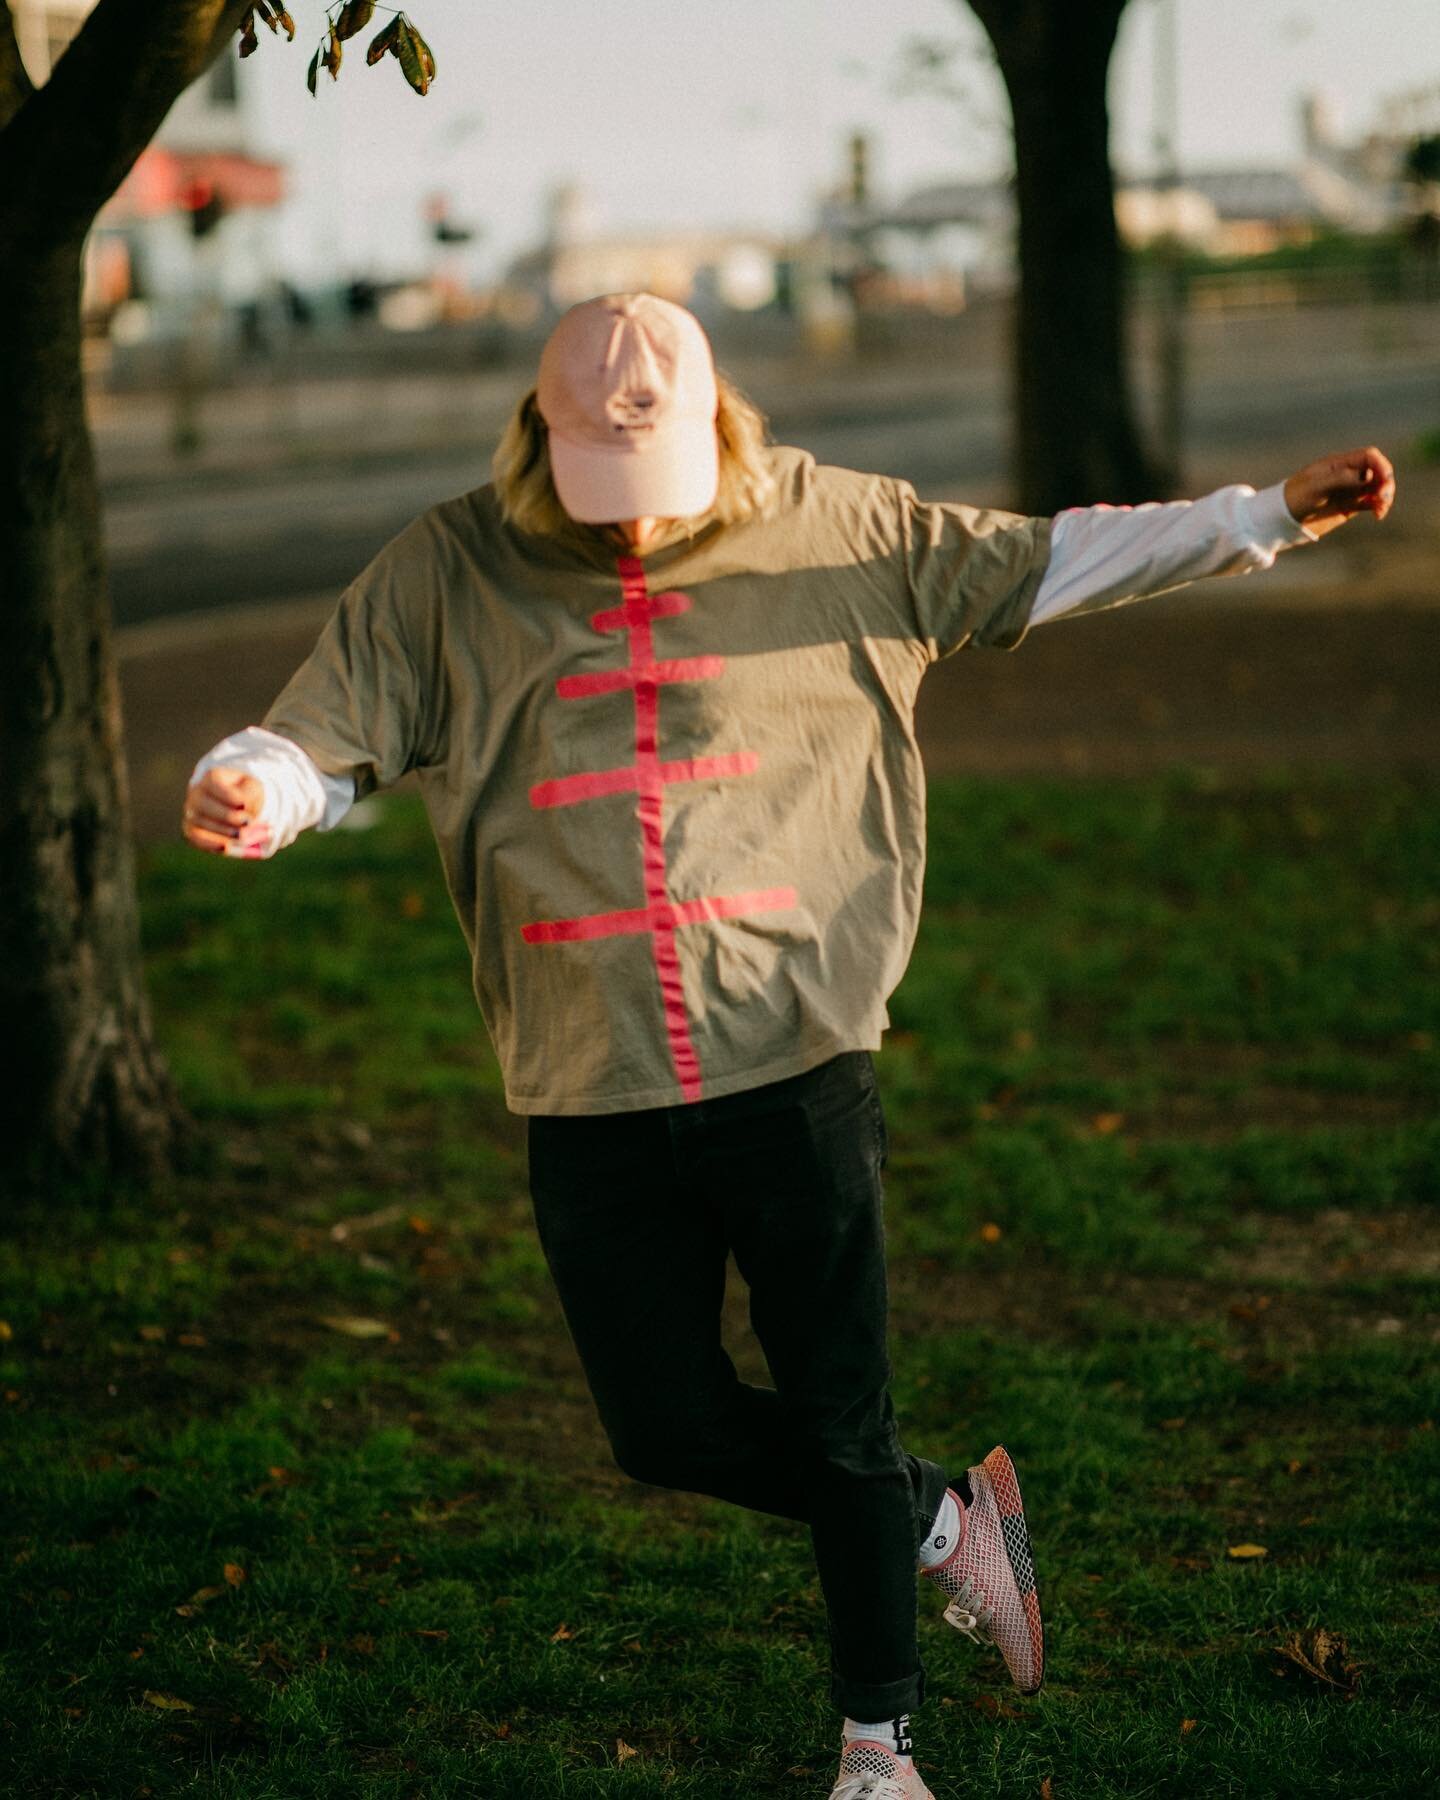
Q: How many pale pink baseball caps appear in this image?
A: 1